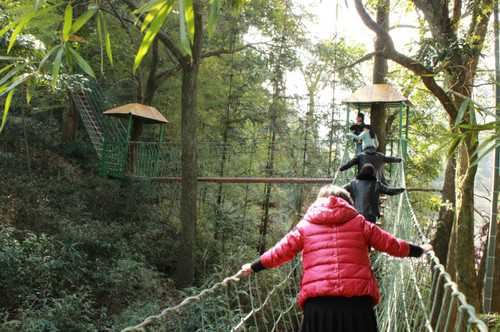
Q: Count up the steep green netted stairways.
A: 1